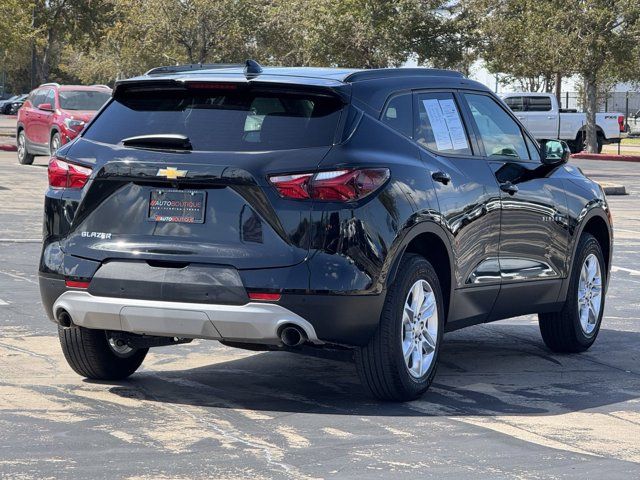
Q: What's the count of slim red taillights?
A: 2